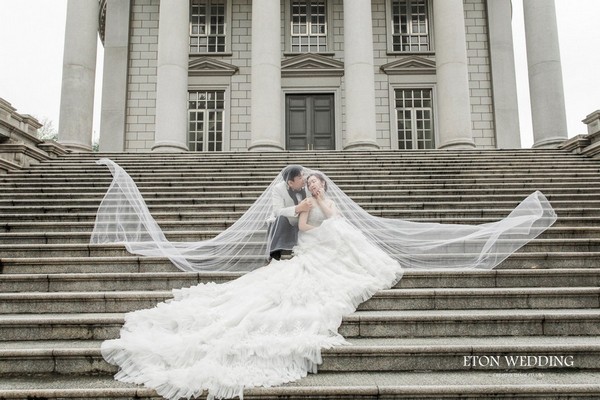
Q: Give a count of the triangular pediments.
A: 3